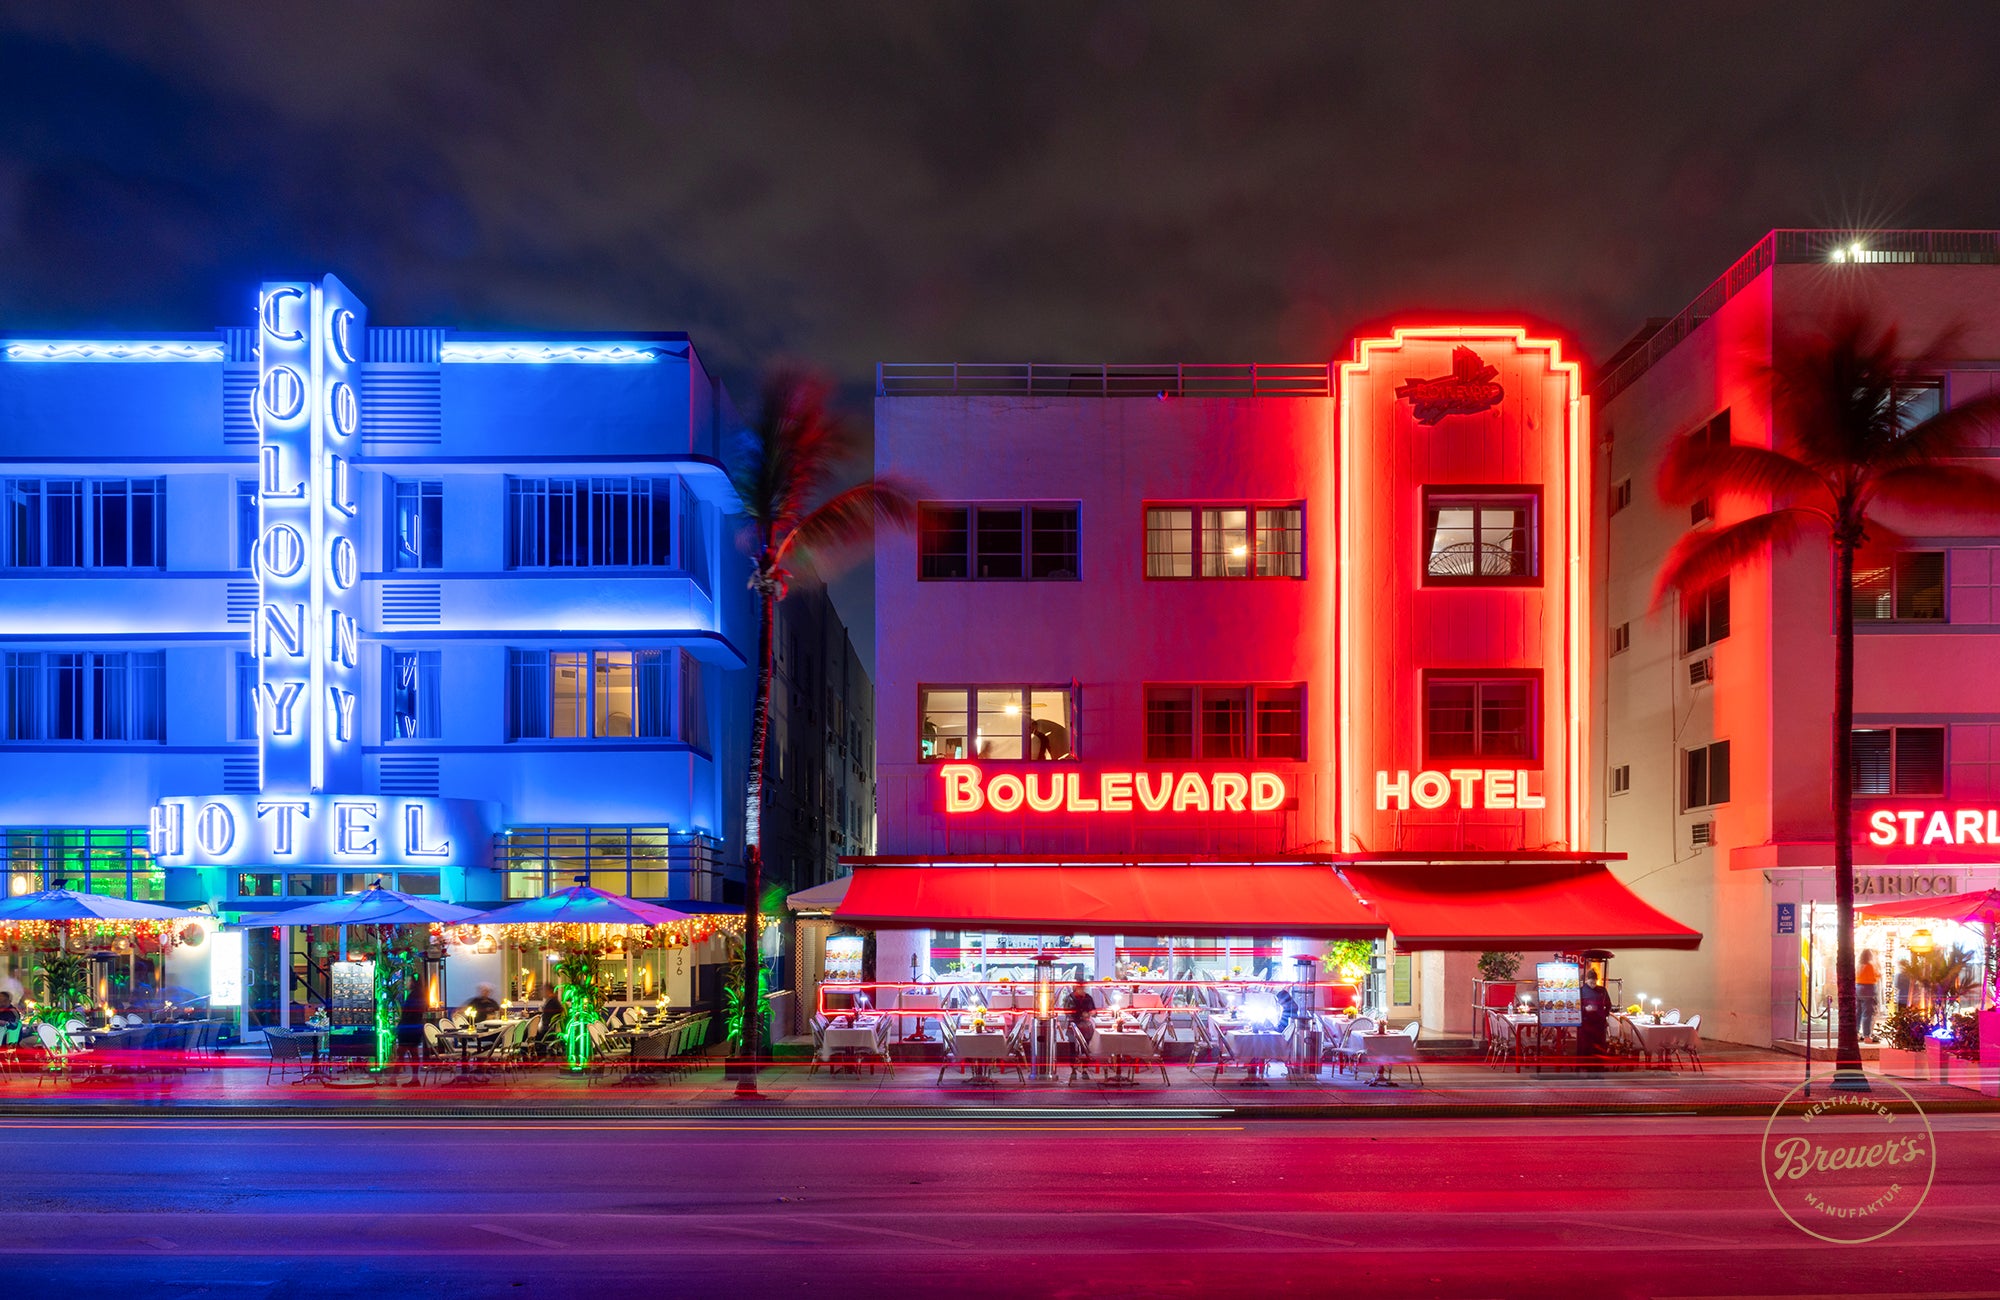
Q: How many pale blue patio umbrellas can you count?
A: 3